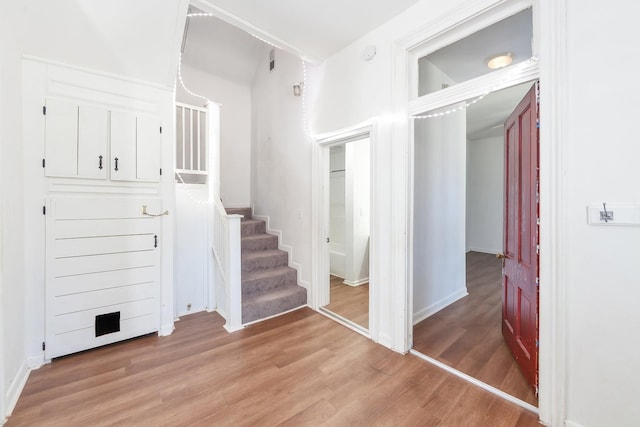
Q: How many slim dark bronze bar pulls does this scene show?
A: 3